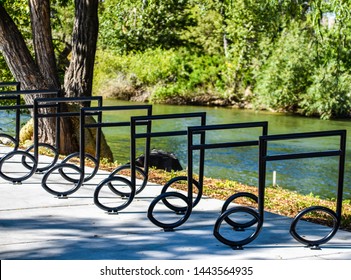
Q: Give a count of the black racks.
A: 7